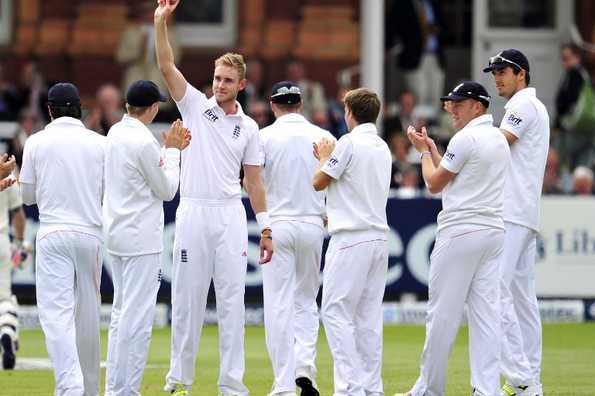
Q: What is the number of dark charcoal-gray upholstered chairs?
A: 0